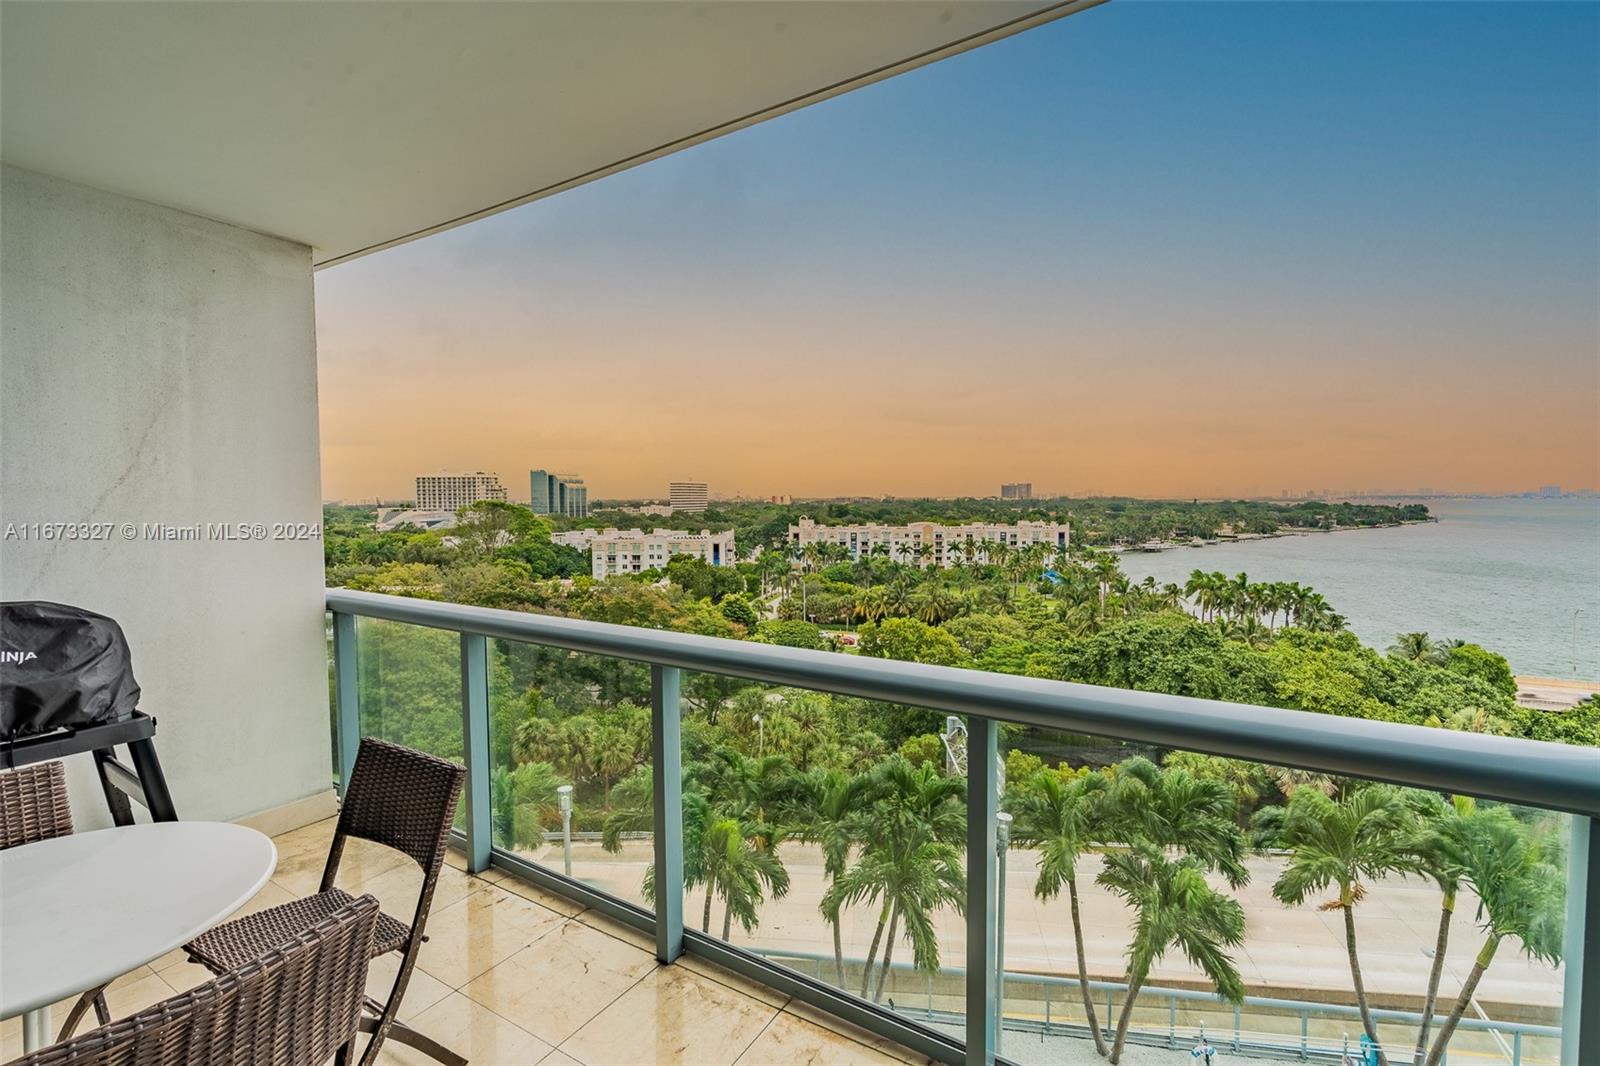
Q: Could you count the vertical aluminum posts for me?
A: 5